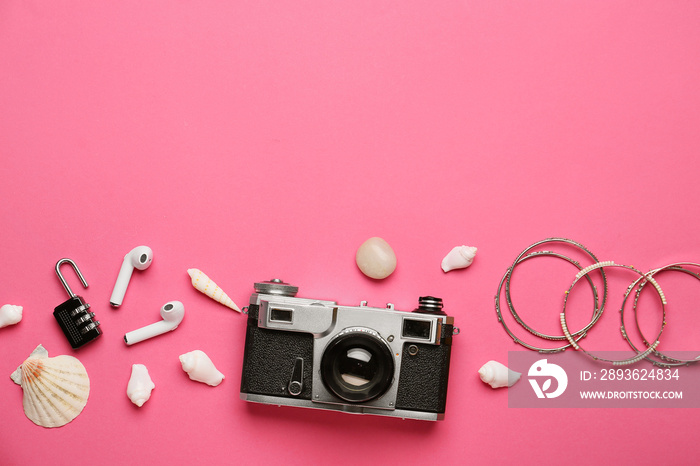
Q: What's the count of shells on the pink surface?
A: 7